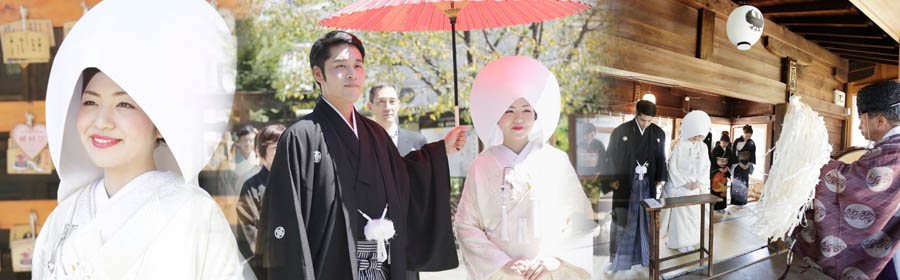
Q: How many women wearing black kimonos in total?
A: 2